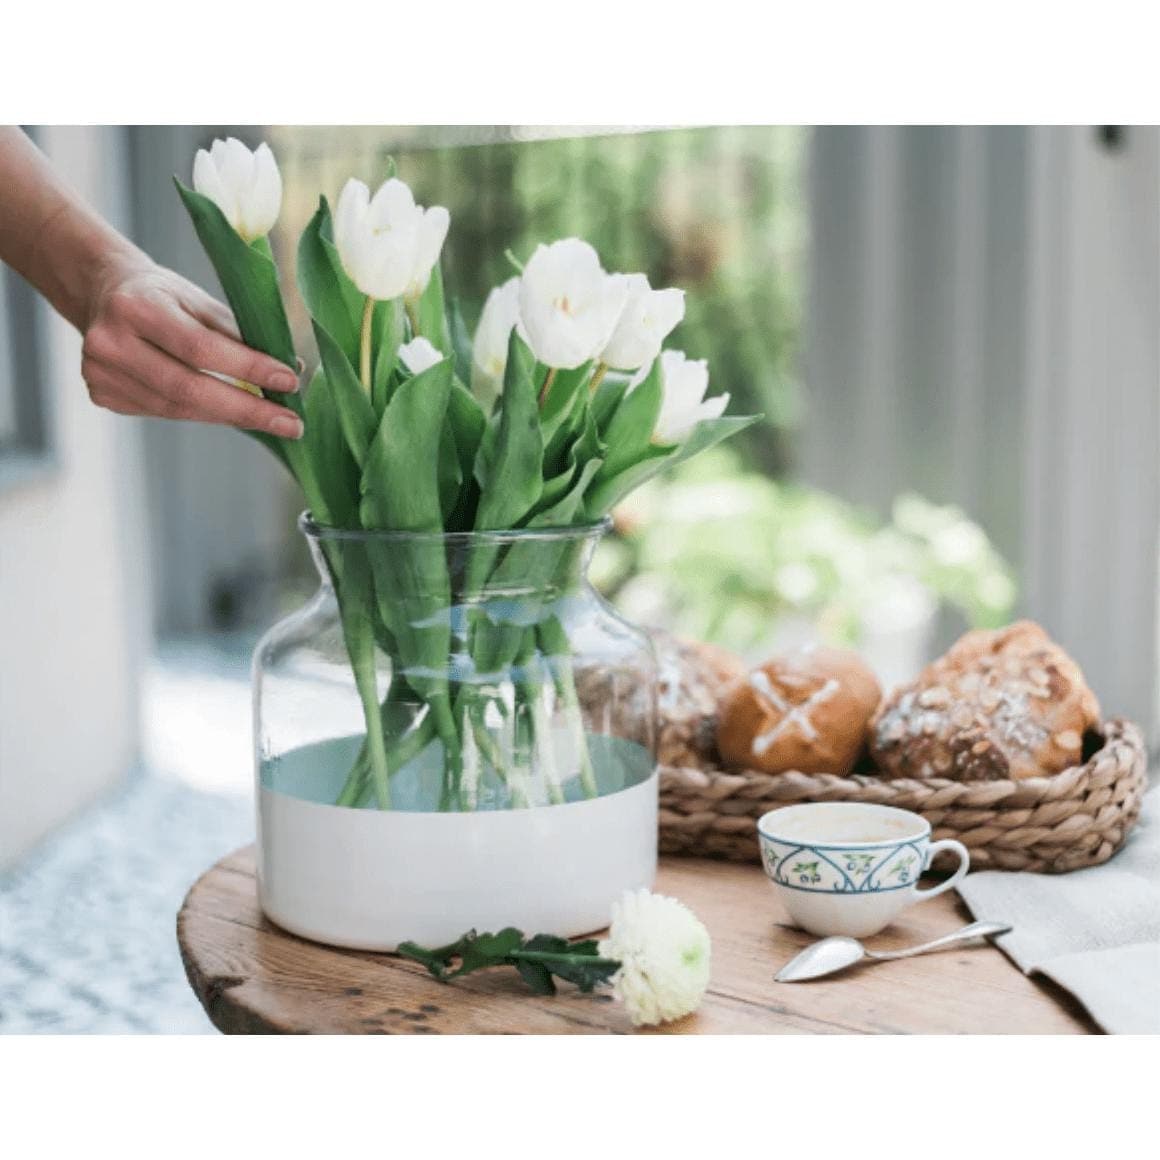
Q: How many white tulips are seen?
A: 8